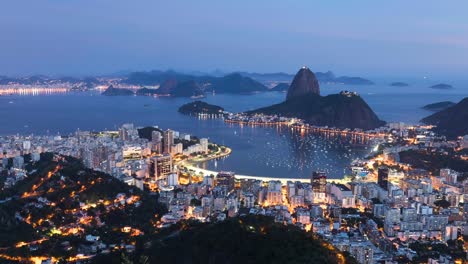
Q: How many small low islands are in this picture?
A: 3